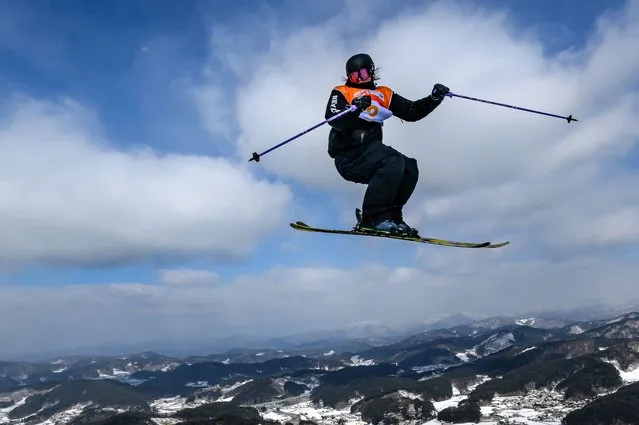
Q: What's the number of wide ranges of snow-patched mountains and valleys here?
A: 1